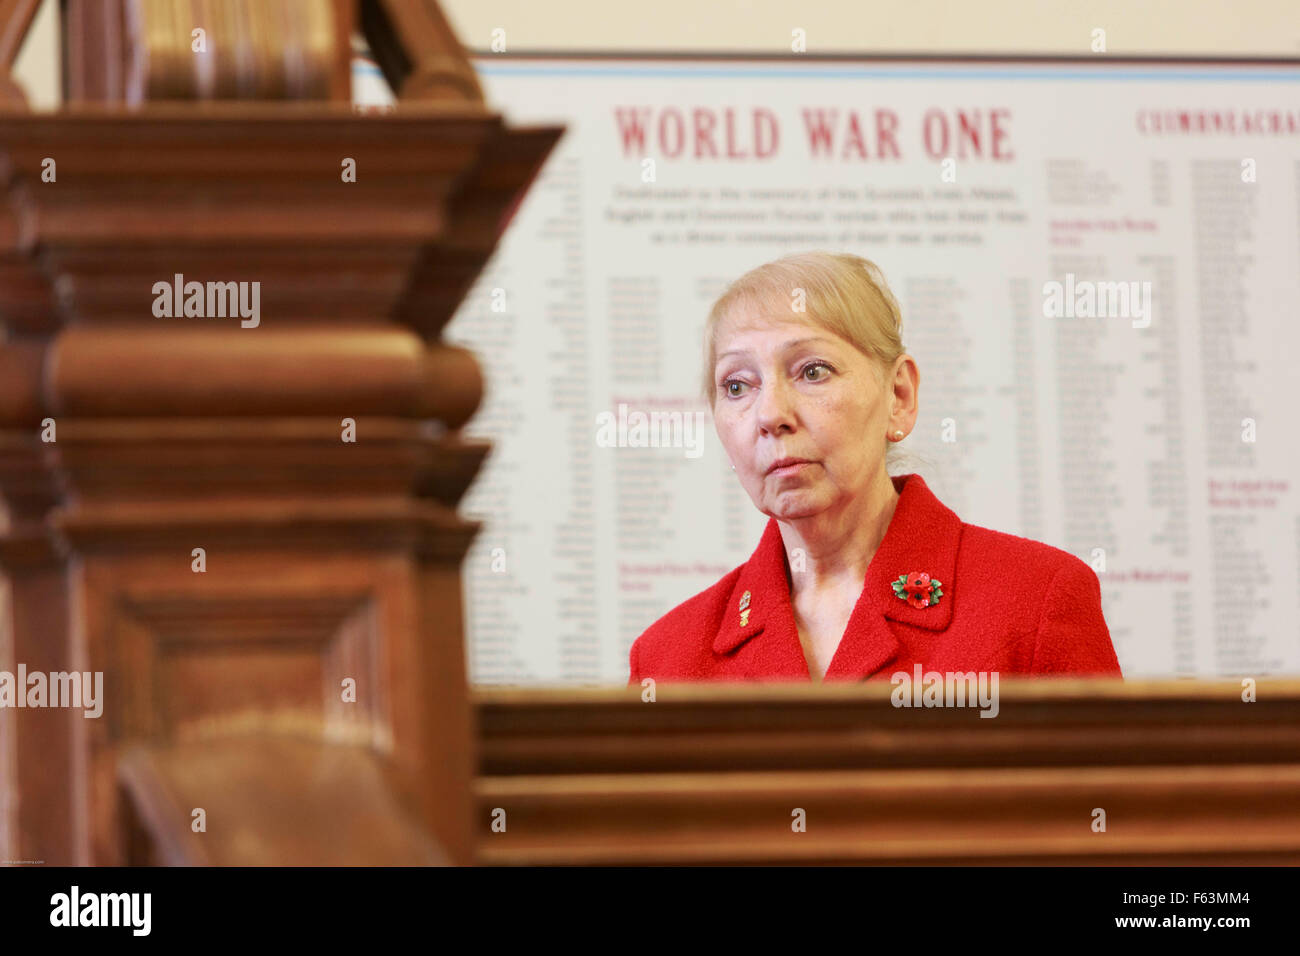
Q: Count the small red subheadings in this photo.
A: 5